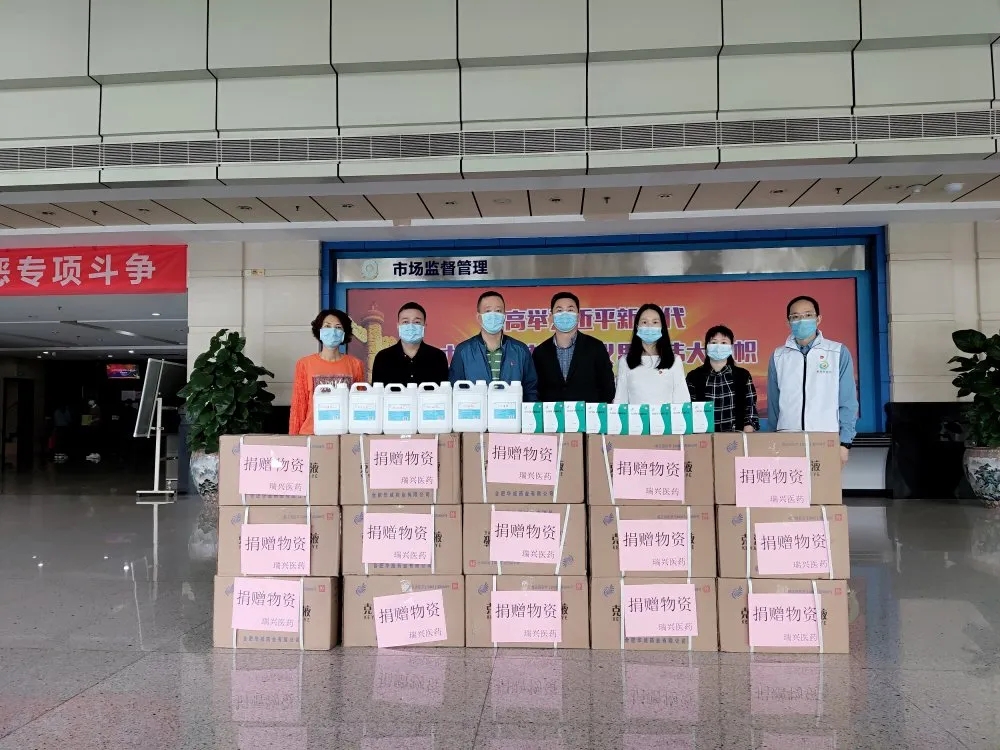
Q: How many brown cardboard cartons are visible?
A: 15